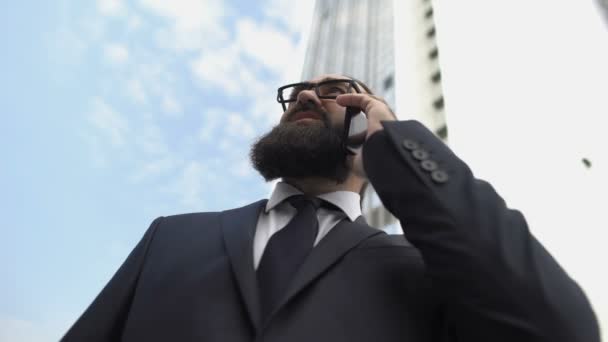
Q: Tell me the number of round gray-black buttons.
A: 4